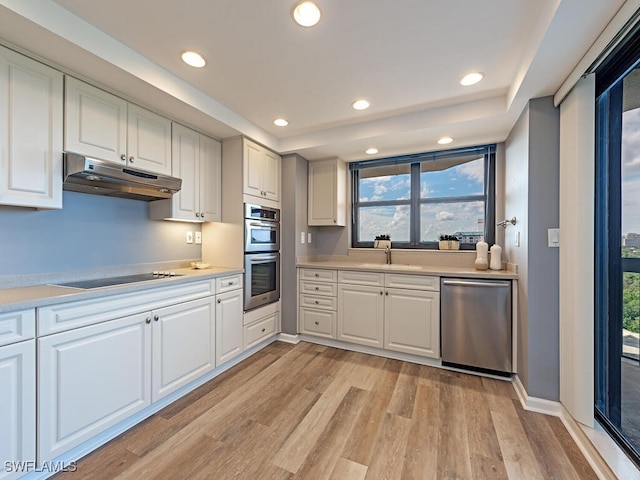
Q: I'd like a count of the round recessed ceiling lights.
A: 7